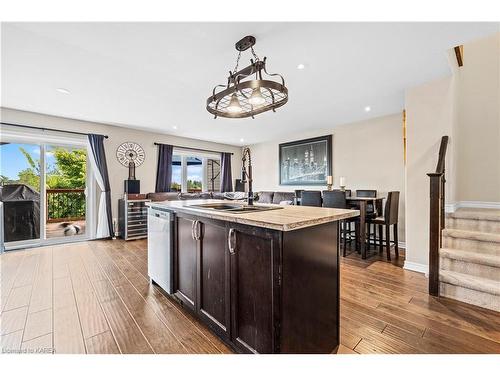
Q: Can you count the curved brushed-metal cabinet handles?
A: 3